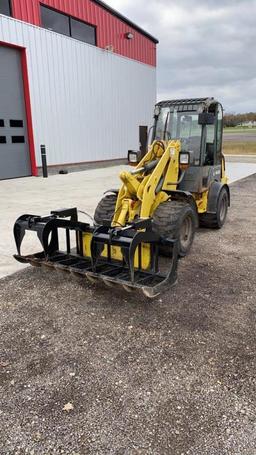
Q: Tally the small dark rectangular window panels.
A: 4